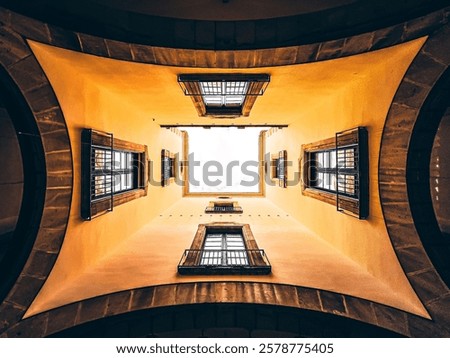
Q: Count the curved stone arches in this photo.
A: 4